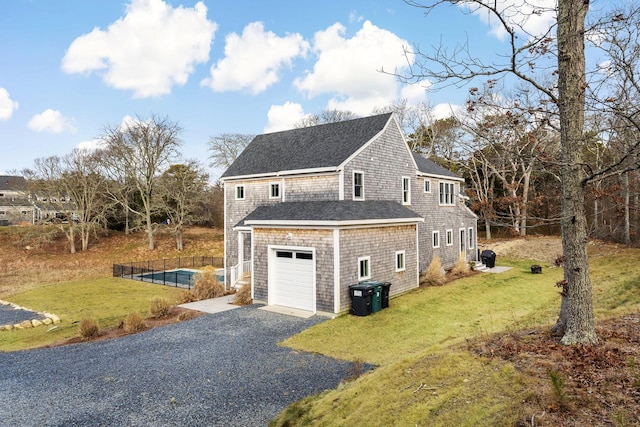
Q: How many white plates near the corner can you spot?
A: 0